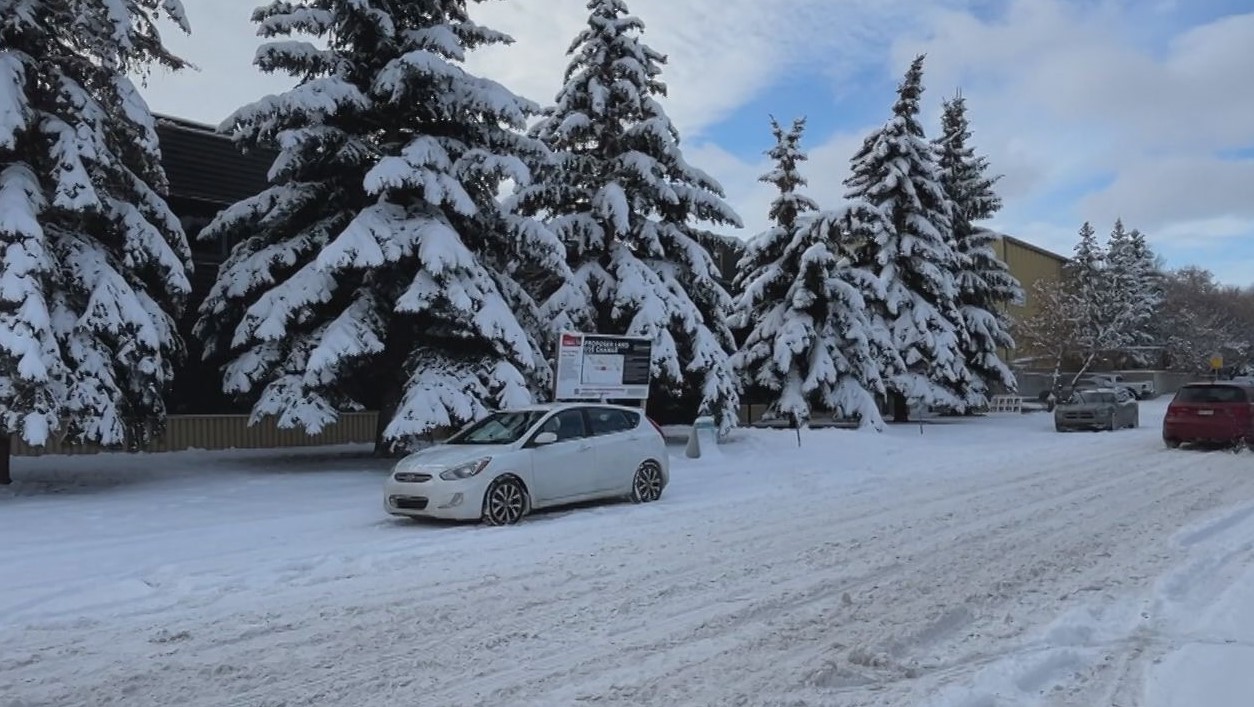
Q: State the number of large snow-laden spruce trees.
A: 6